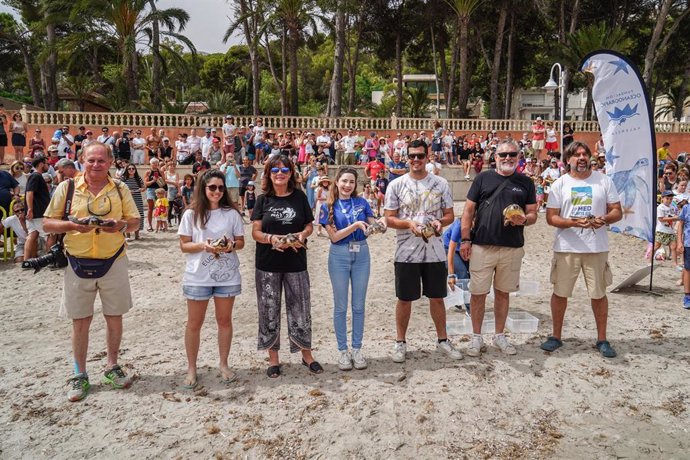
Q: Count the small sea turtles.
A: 7